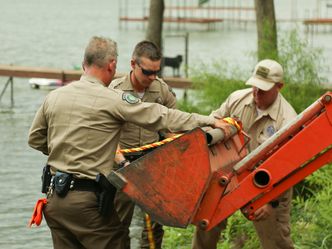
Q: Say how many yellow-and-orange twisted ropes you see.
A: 1